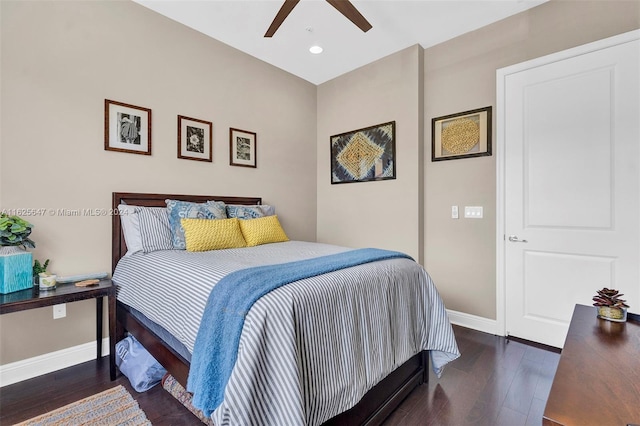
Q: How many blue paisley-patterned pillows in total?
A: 2